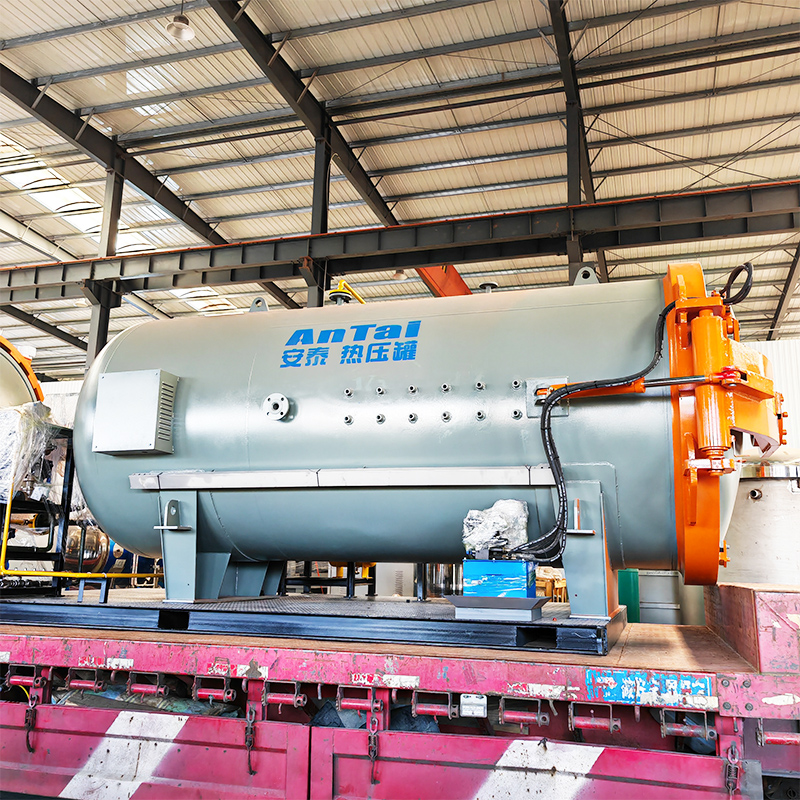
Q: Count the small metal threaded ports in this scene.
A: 12